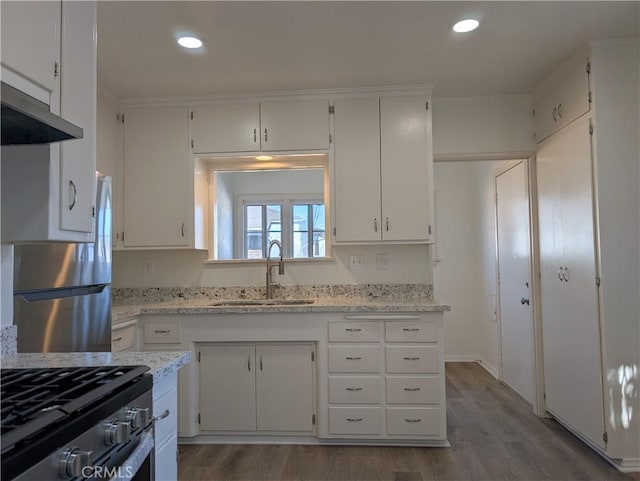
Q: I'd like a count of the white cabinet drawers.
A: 11